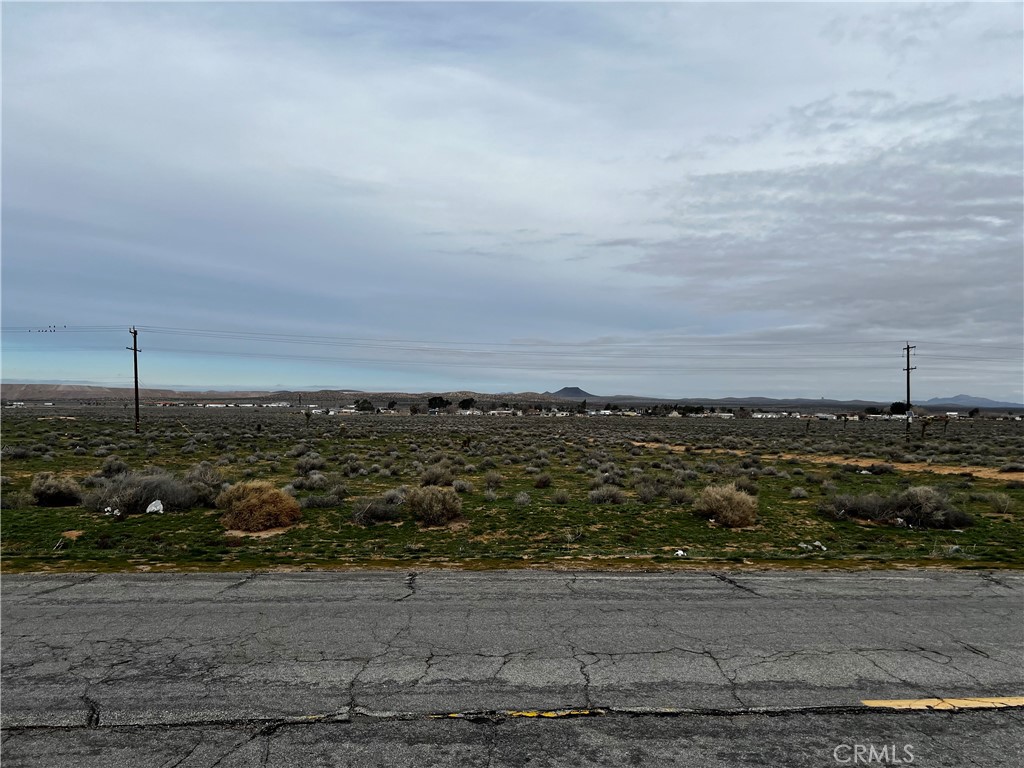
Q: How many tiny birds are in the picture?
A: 9